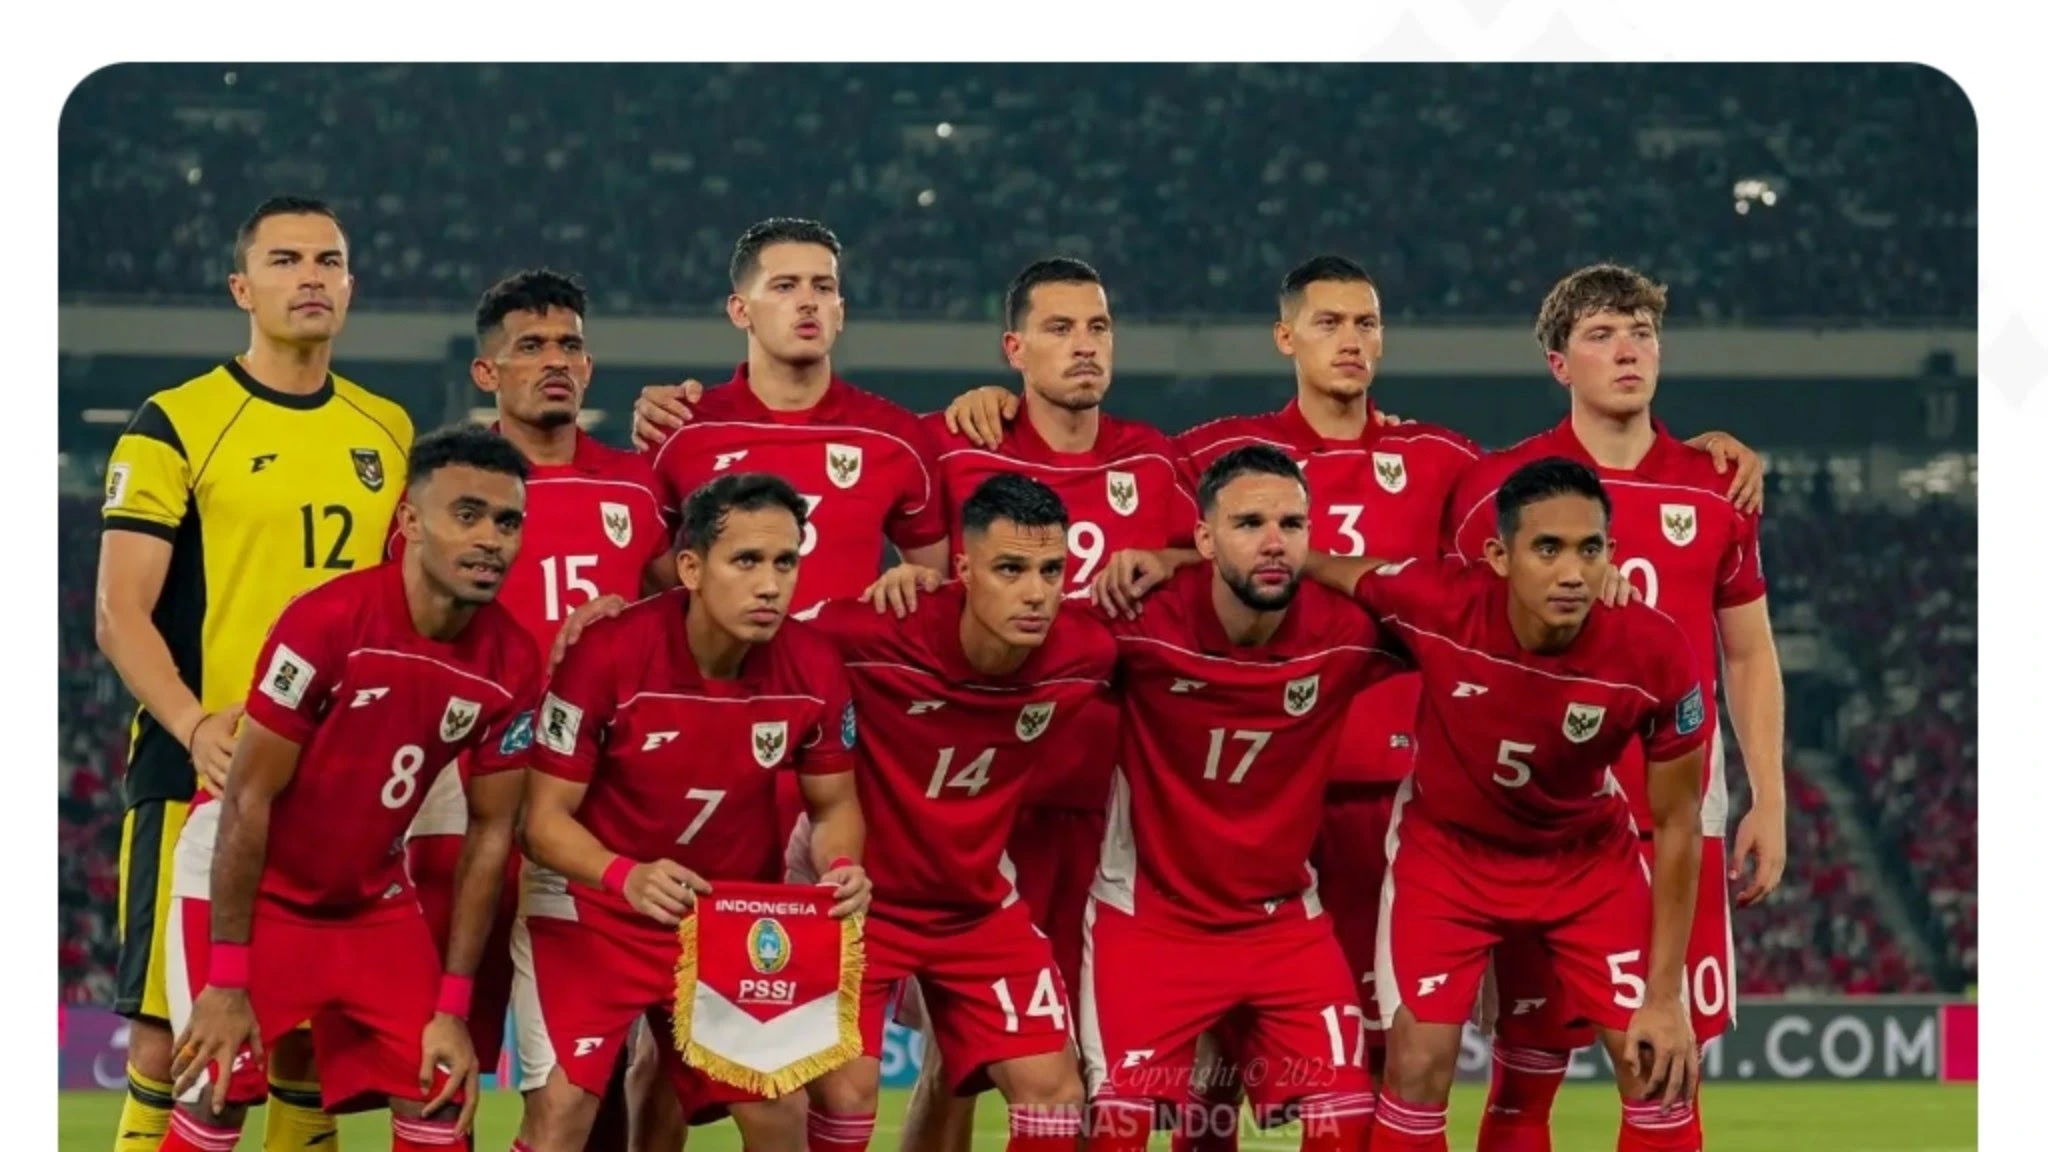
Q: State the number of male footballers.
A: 11